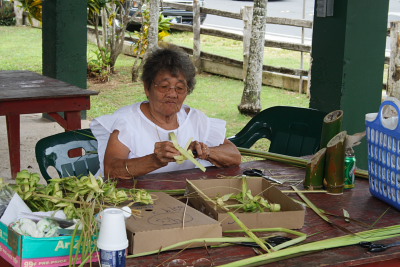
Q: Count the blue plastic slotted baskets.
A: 1